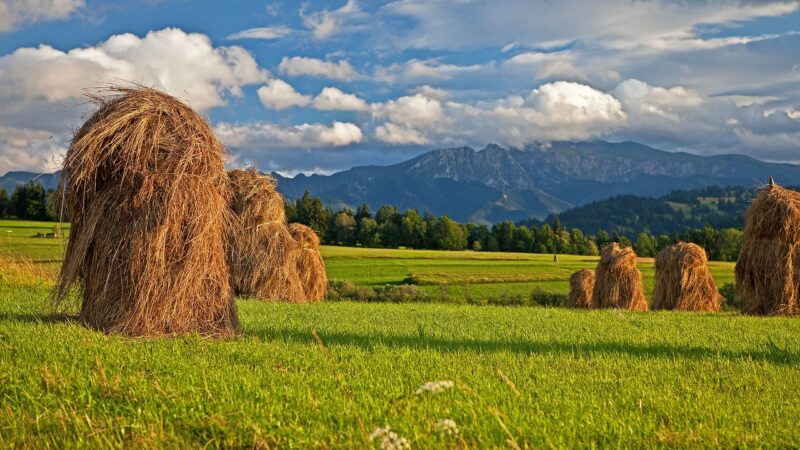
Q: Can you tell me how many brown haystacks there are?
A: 7